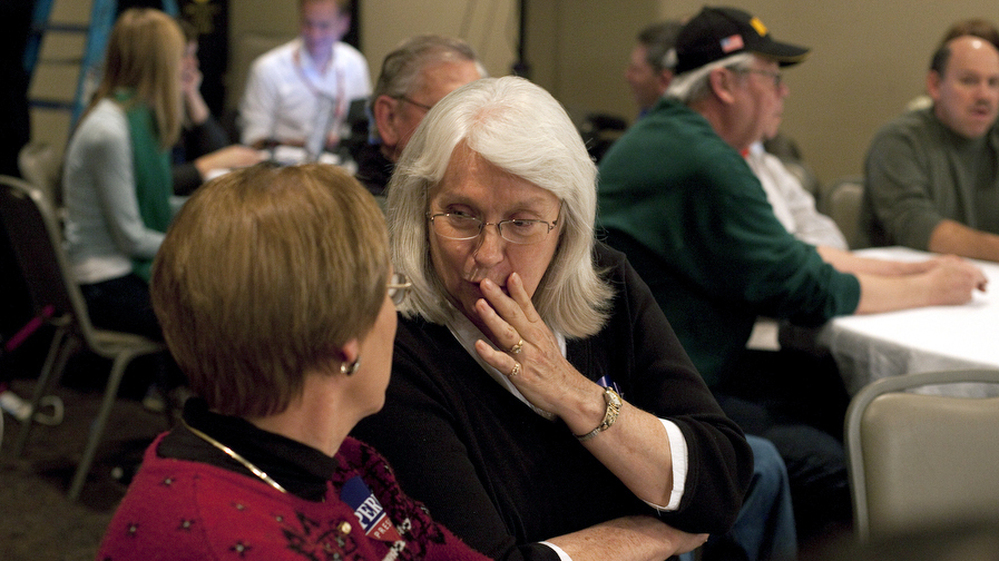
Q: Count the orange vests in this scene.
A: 0